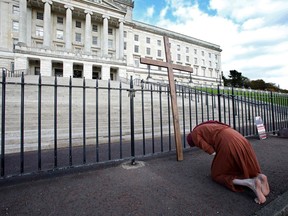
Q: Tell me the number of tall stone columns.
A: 6